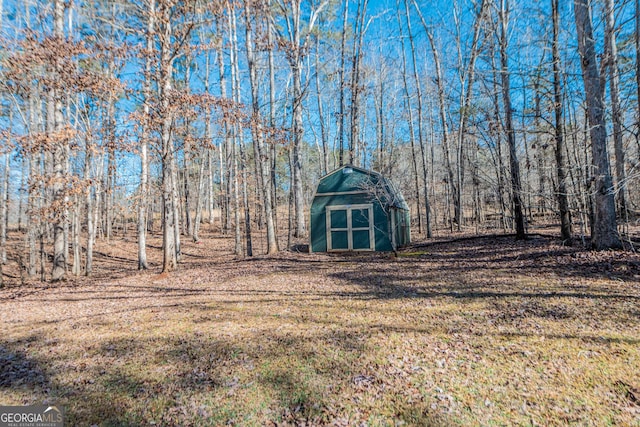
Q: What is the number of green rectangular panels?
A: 4